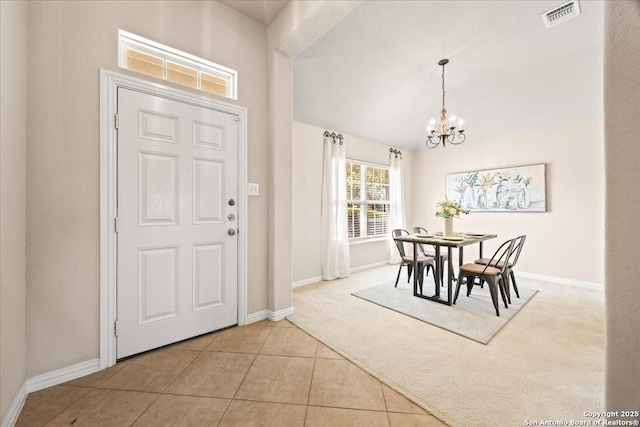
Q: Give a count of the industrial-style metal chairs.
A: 4